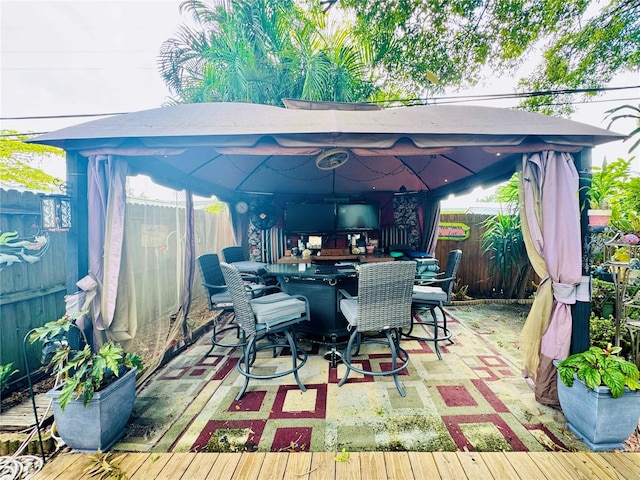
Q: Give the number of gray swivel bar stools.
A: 5